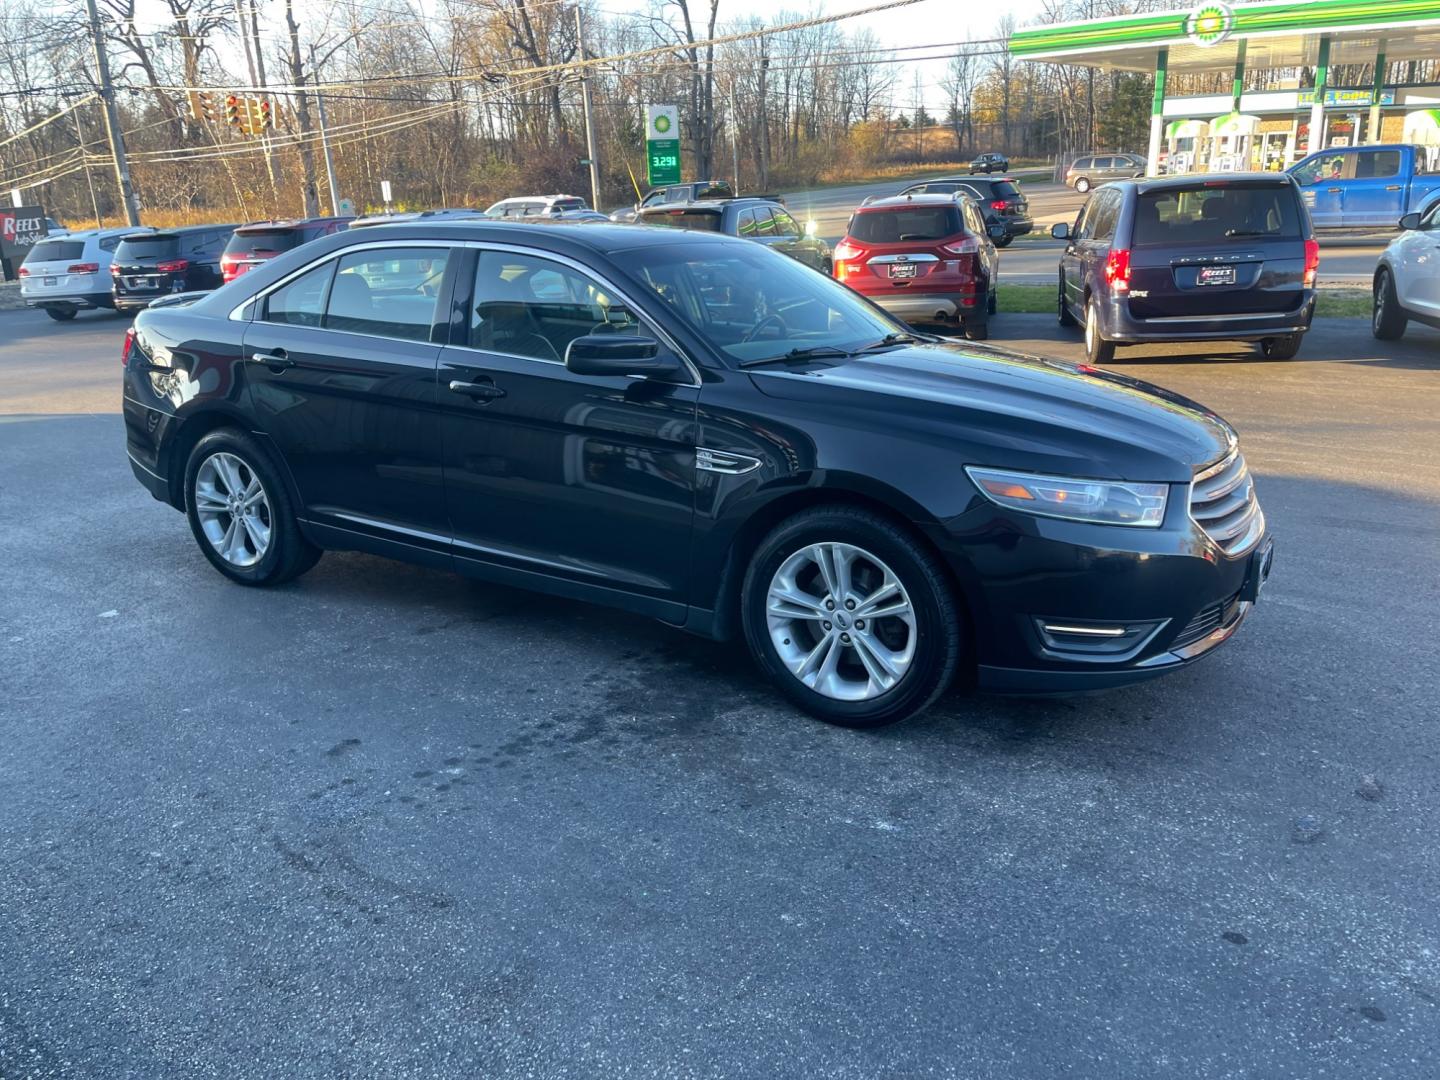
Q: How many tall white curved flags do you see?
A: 0